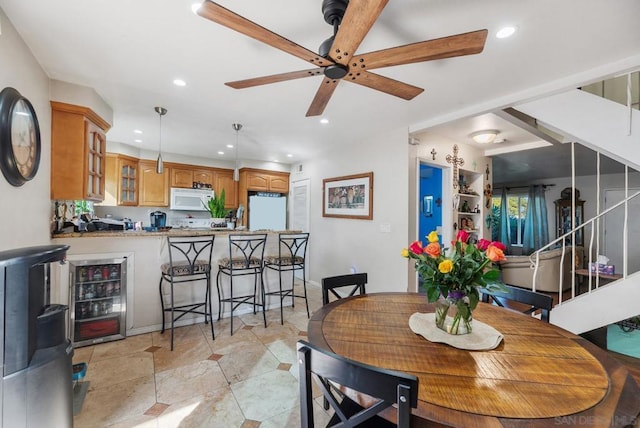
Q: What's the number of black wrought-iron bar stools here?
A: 3